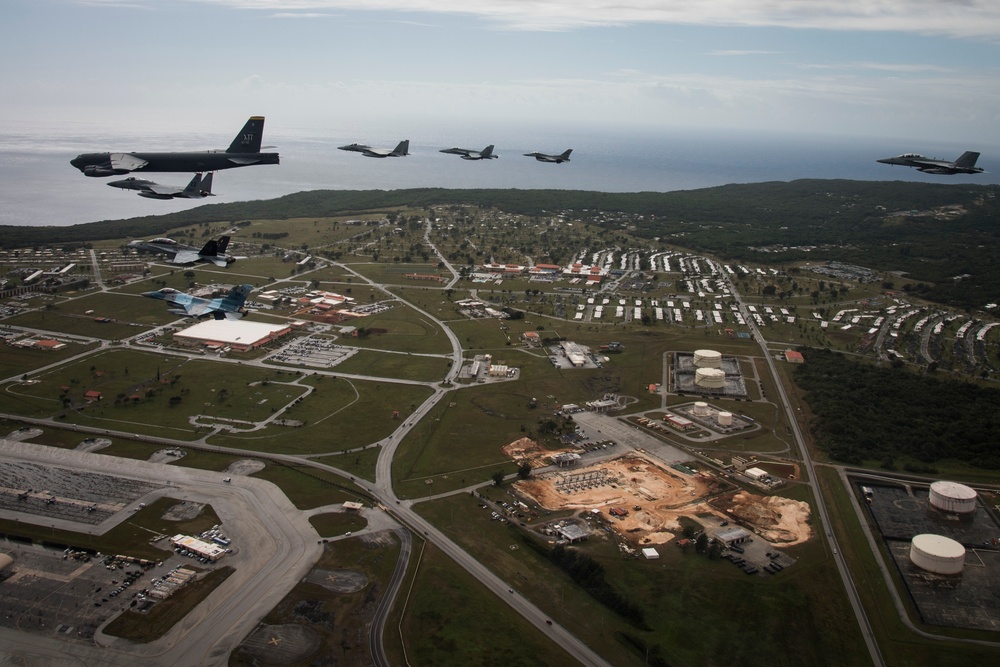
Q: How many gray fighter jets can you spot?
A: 6